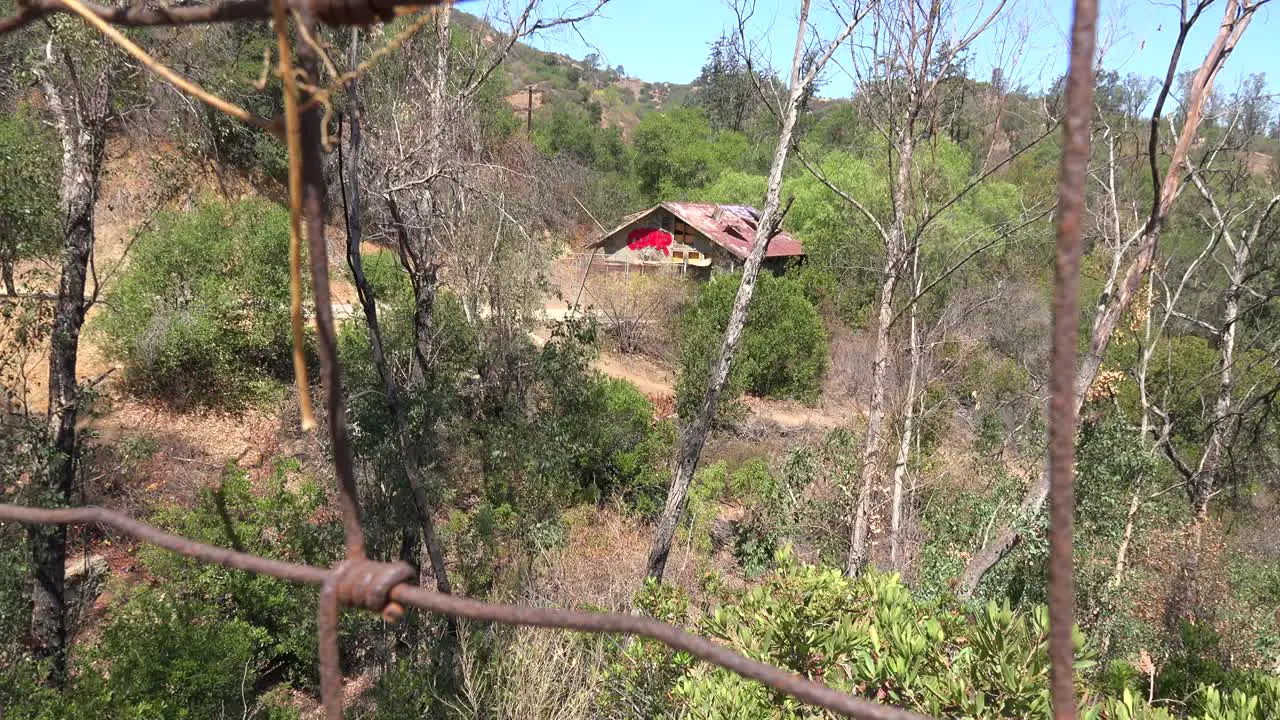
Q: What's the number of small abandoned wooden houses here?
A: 1